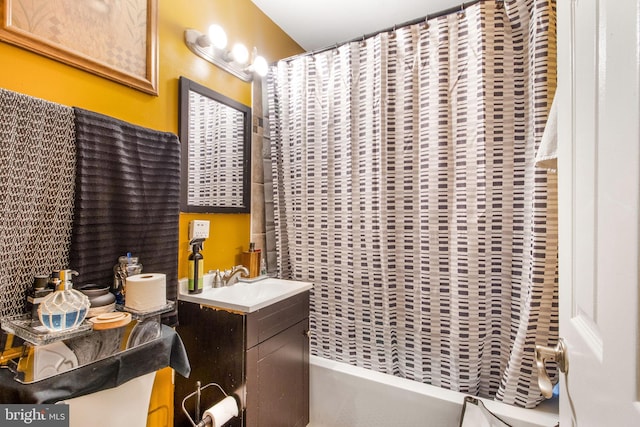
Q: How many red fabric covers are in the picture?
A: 0